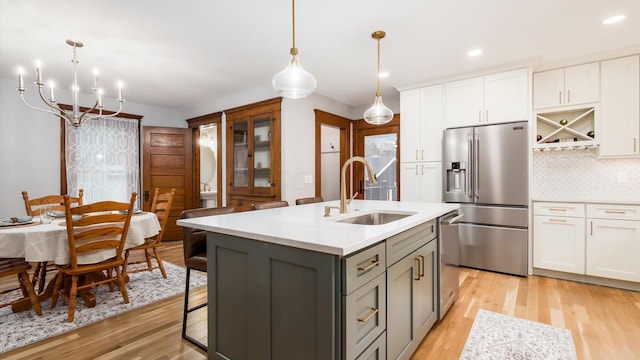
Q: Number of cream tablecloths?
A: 1